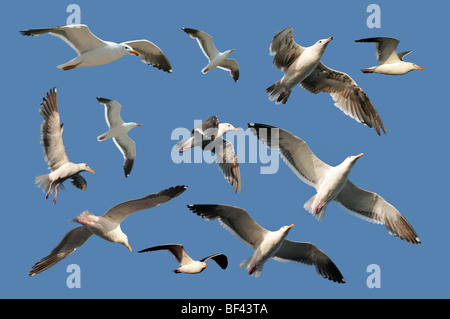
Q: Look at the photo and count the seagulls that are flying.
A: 11